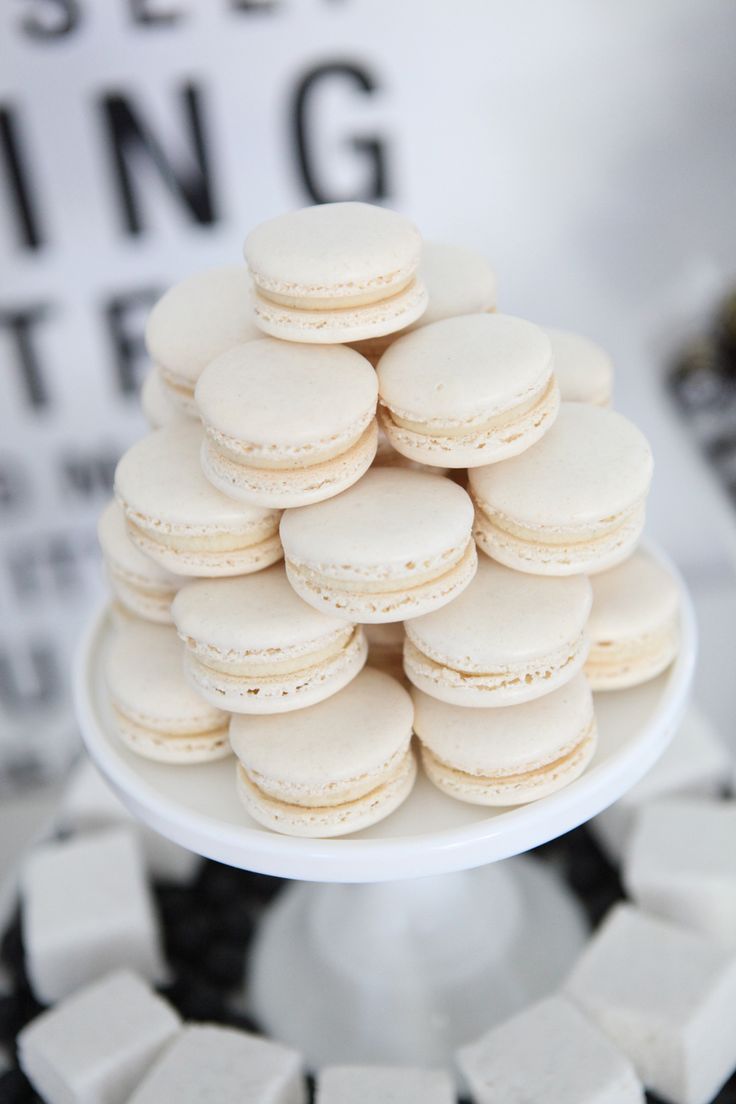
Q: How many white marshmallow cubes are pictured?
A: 9